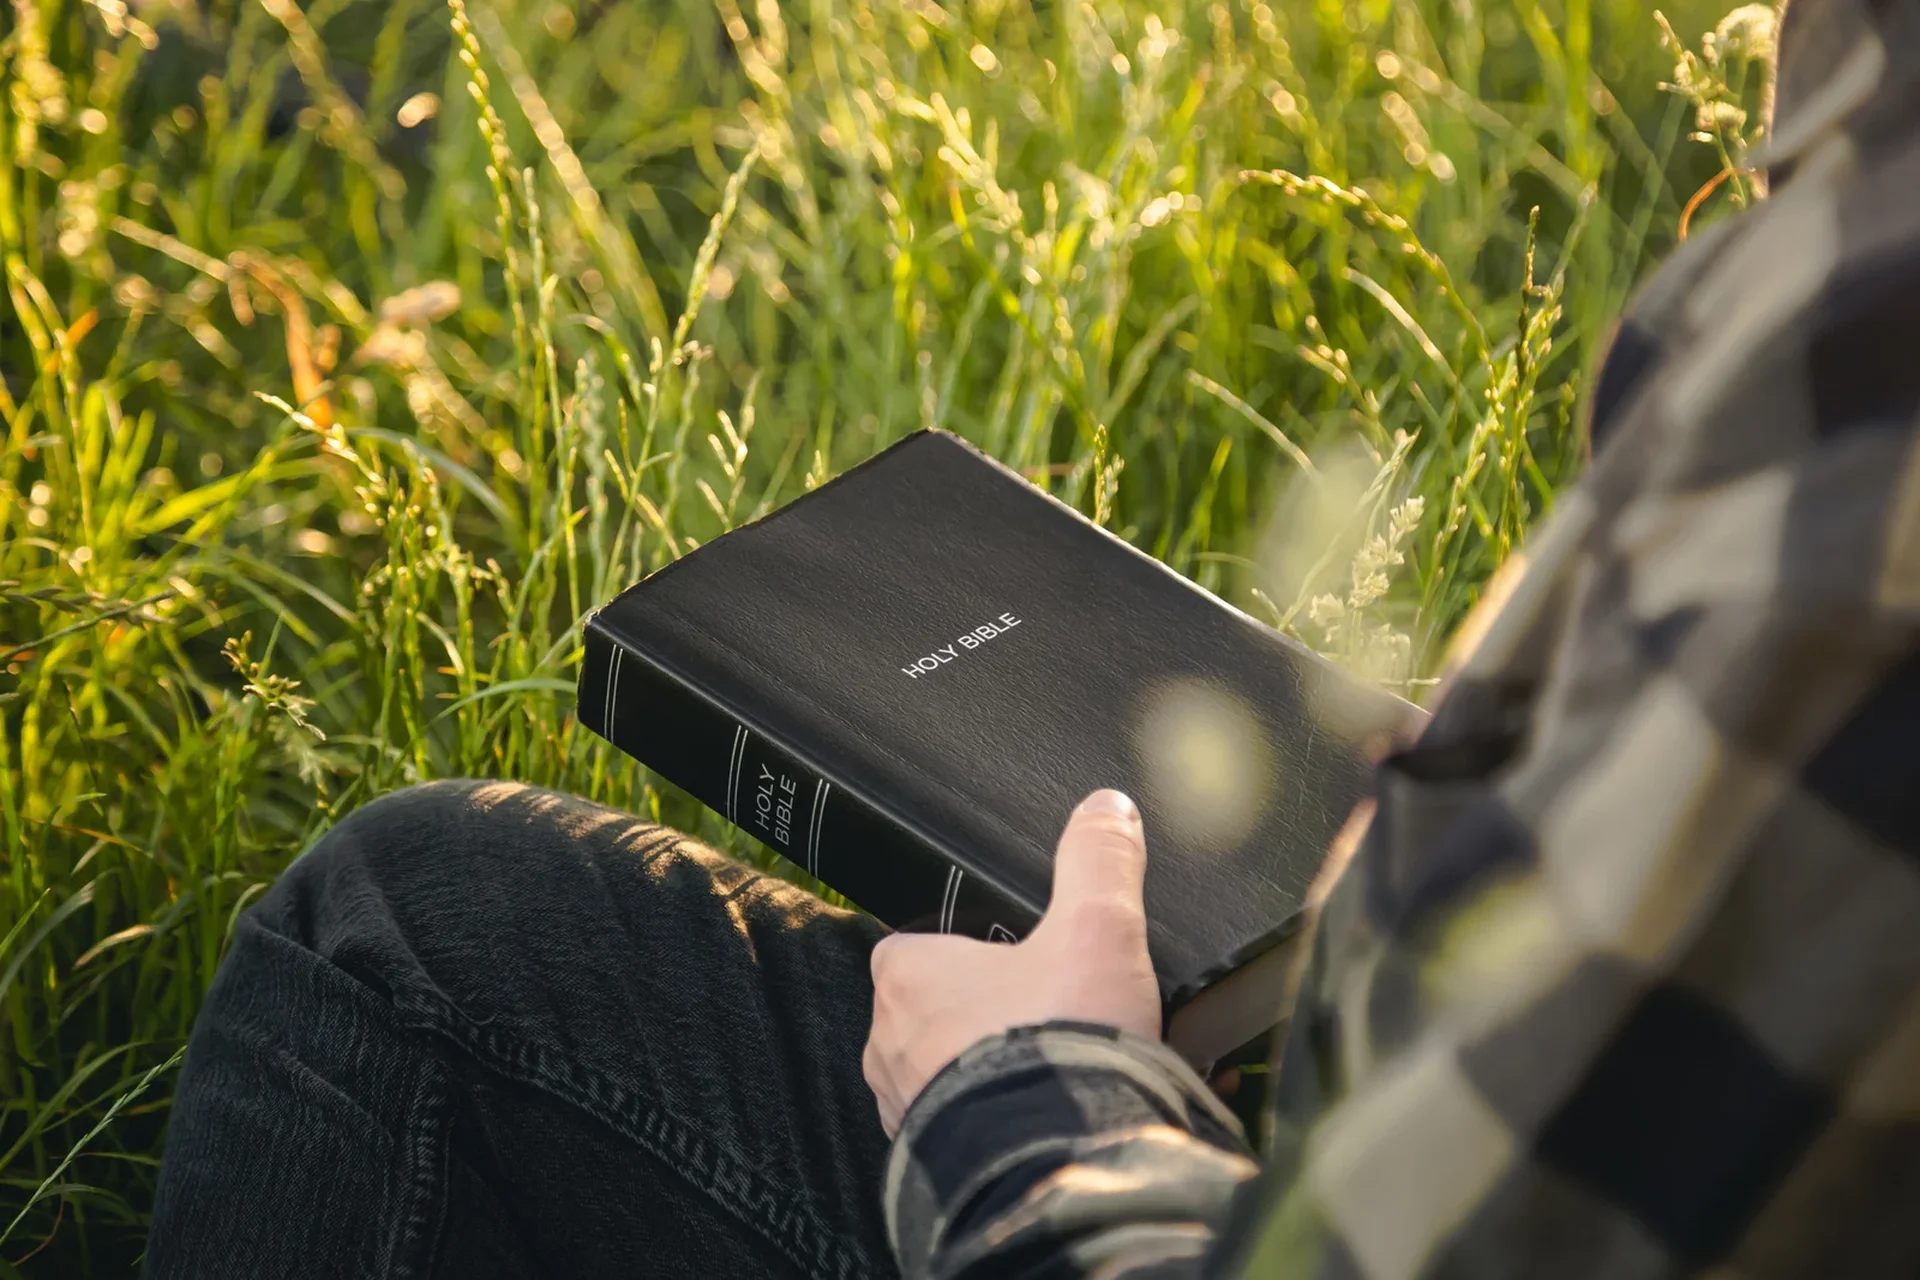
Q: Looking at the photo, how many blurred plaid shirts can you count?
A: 1